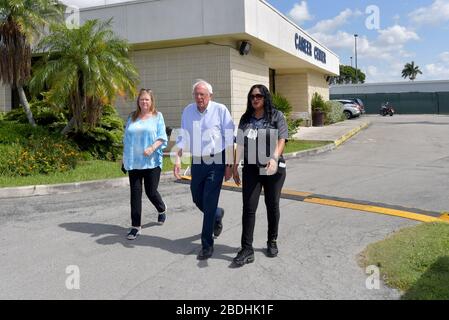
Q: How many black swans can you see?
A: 0